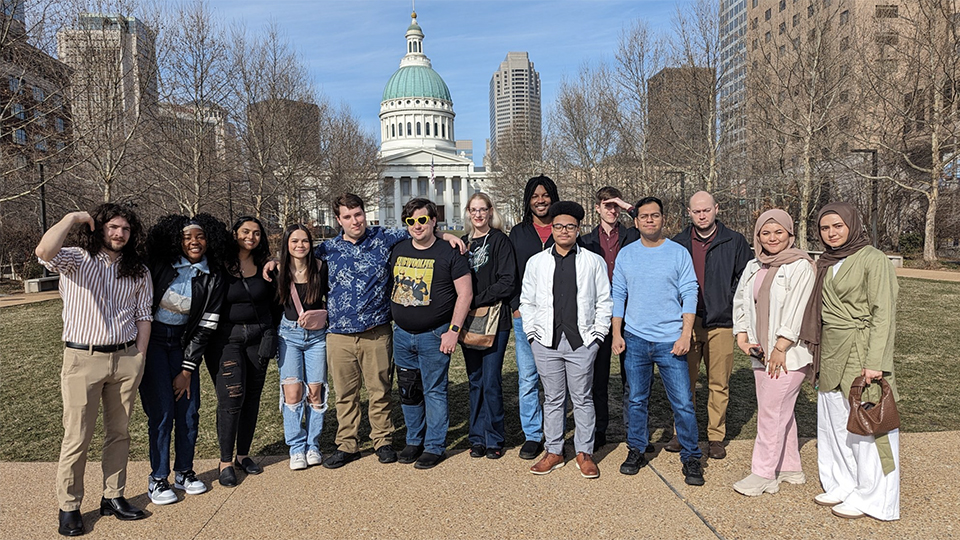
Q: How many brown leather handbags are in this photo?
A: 1